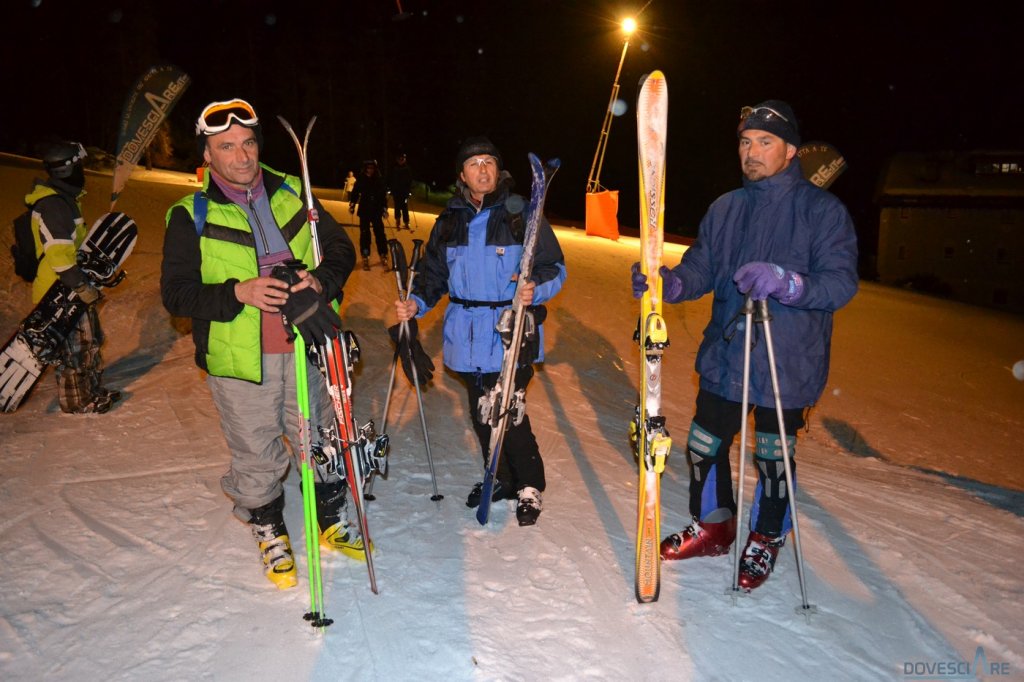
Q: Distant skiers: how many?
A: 3